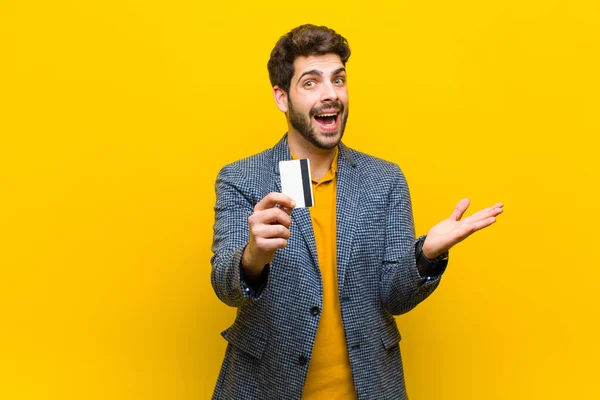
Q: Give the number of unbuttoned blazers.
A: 1